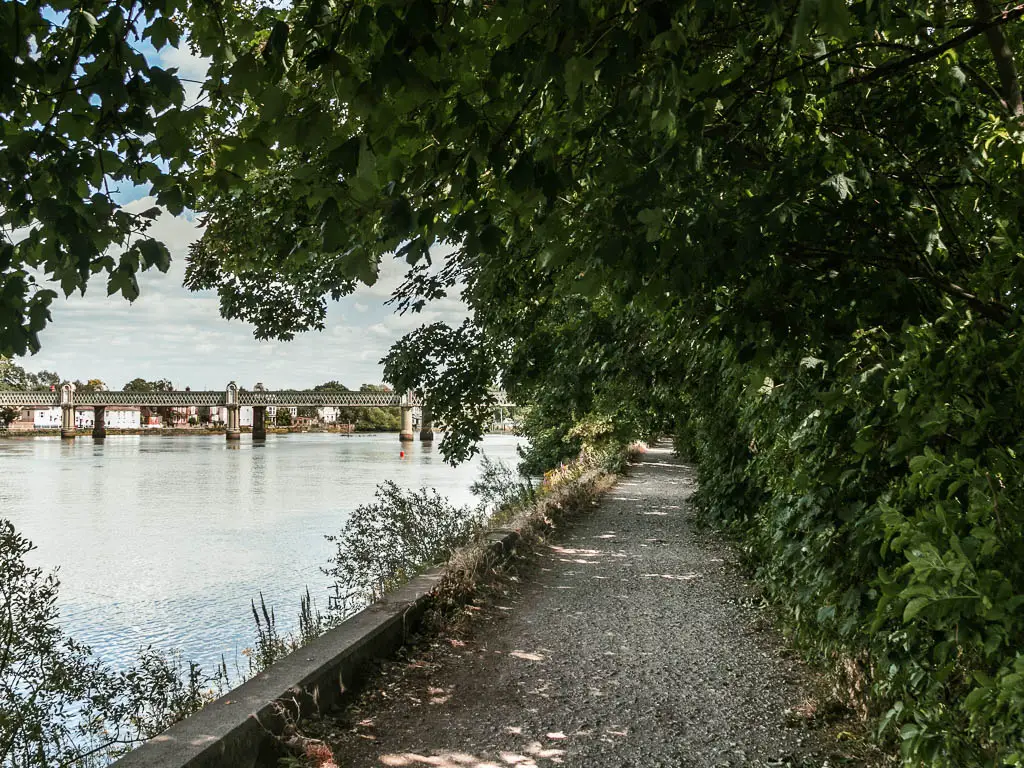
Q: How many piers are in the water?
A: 6